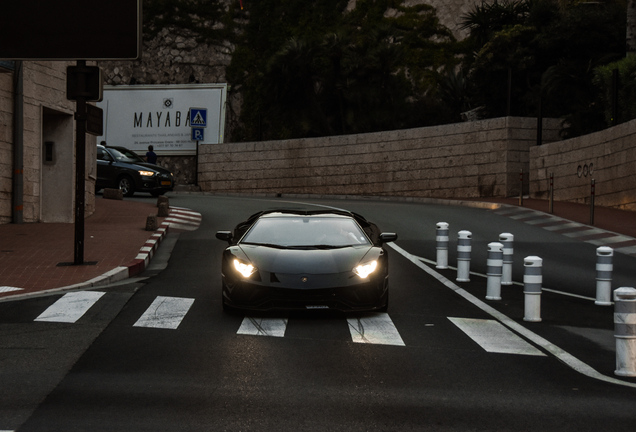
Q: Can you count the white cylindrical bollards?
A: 7